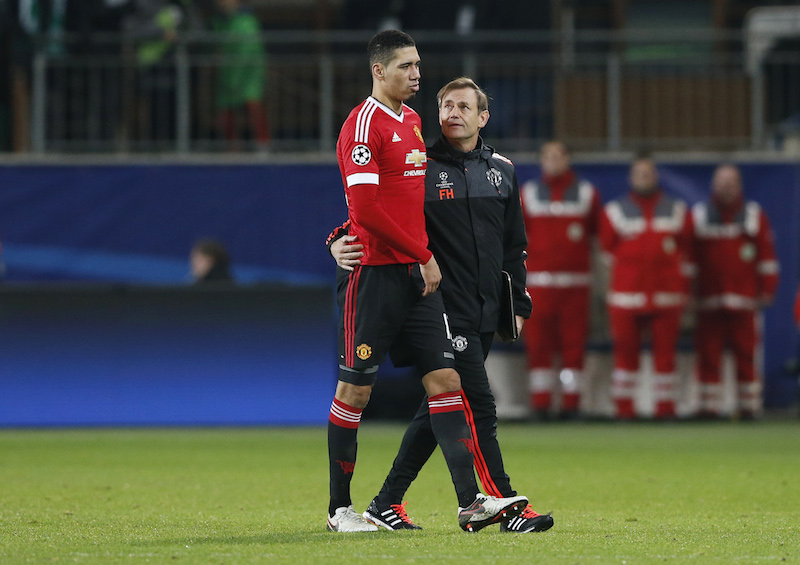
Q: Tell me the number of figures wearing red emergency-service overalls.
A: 3